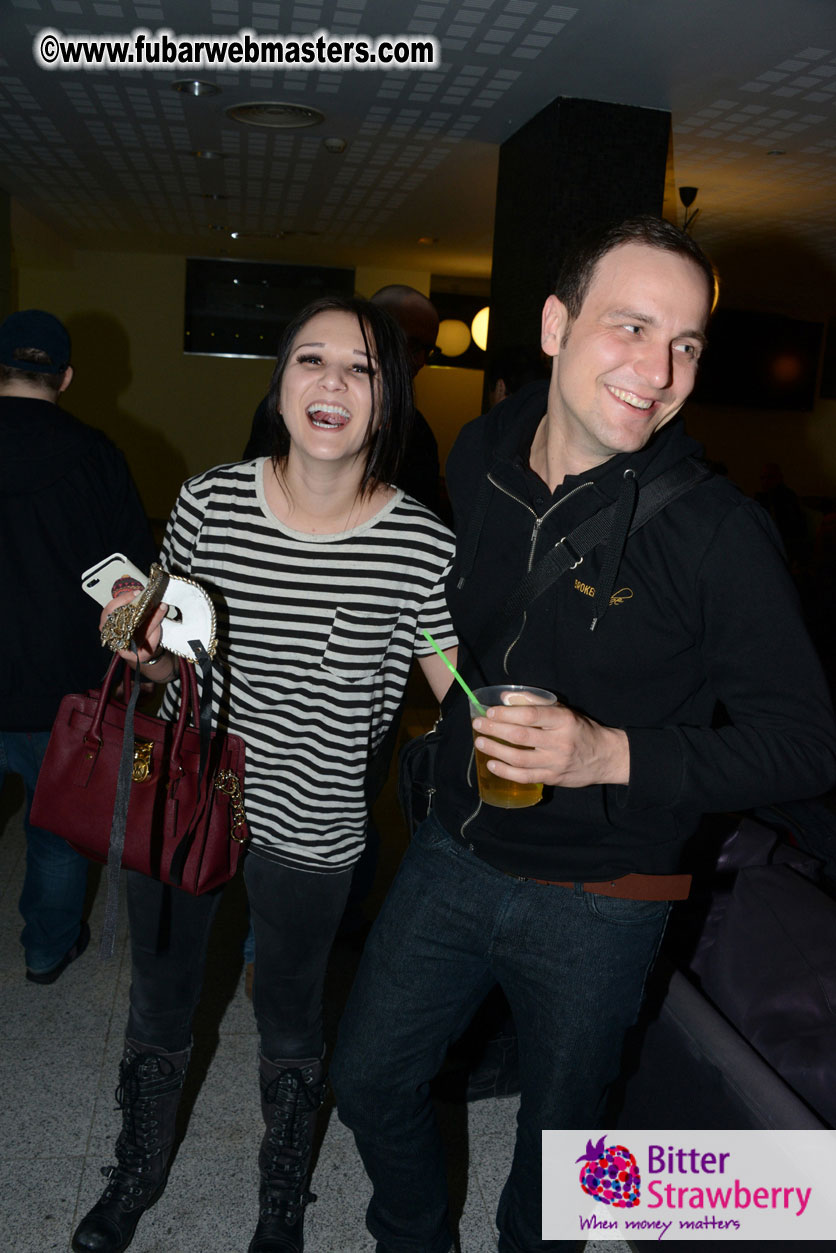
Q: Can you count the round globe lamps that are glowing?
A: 2